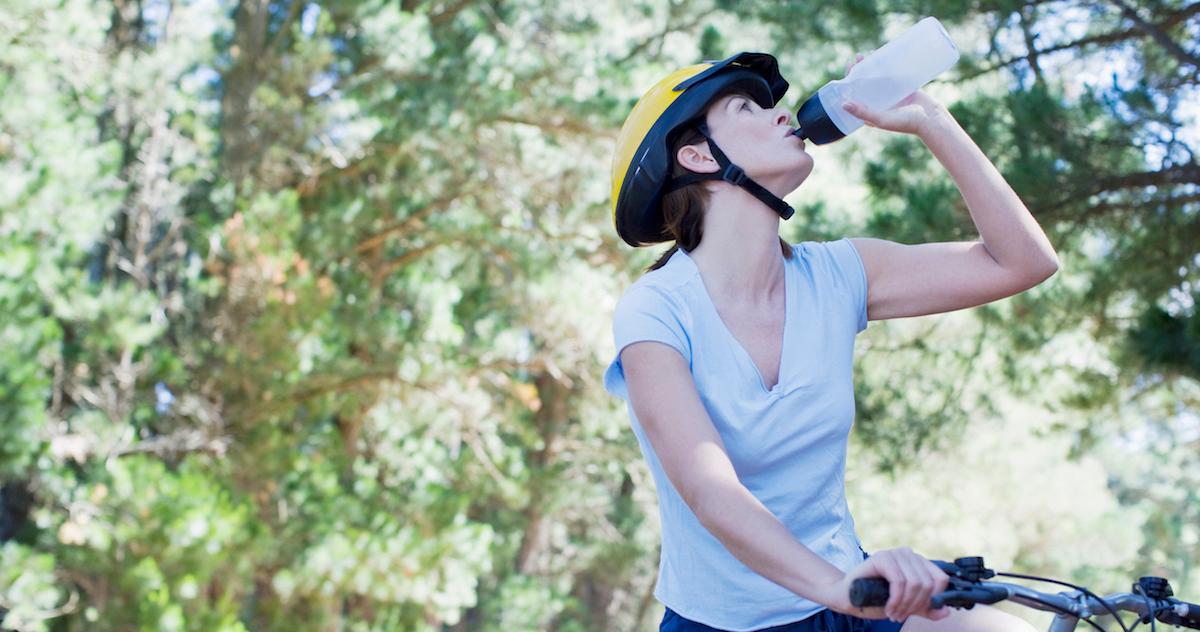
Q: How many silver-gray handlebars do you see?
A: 1